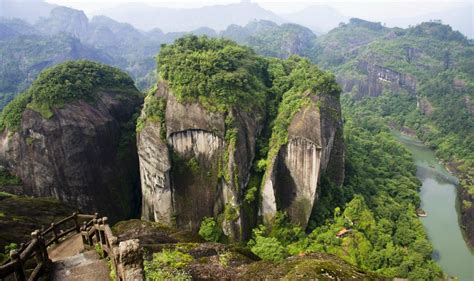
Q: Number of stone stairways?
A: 1